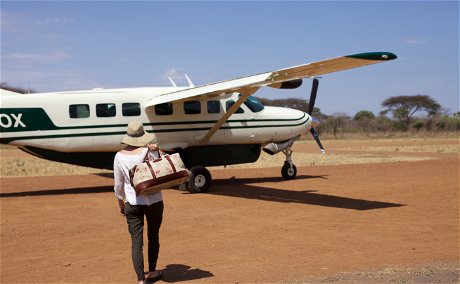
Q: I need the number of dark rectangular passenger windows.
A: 6